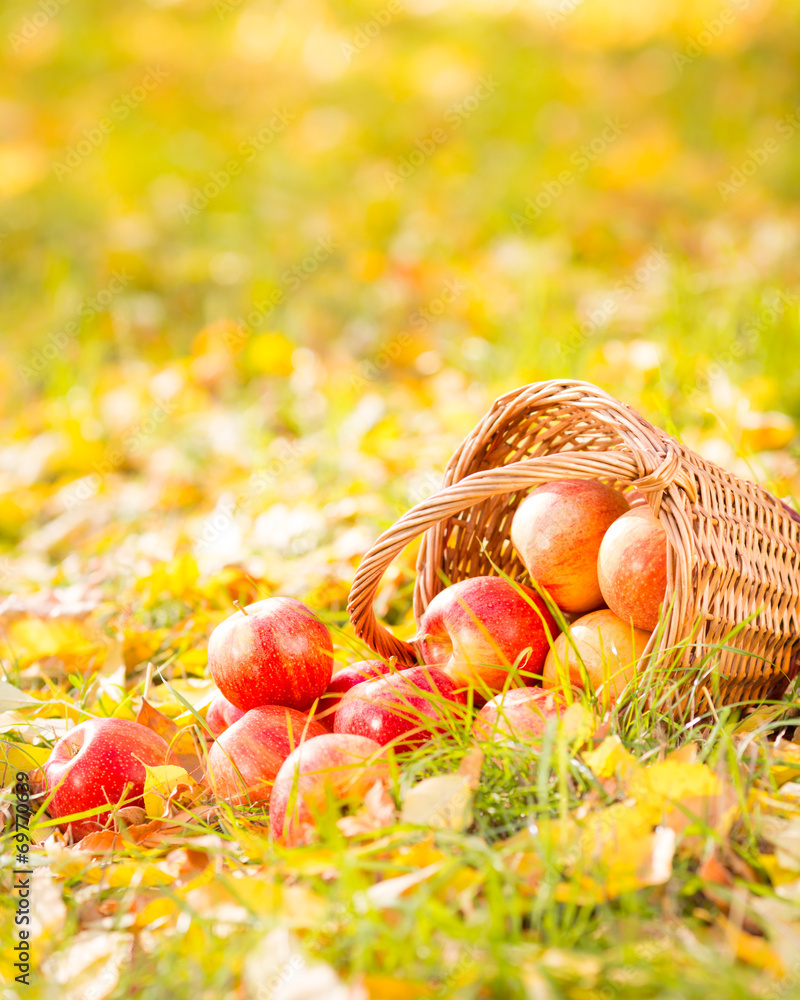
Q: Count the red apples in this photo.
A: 12